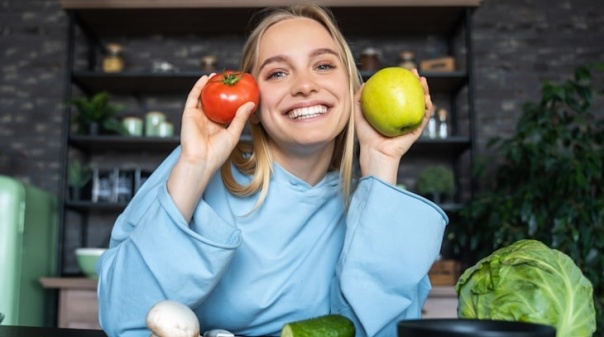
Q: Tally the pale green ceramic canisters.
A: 3